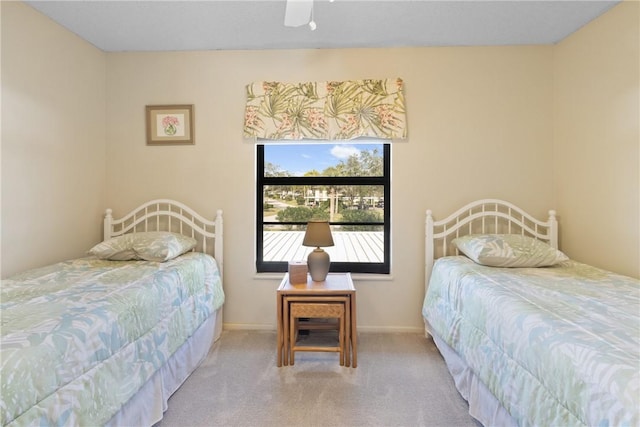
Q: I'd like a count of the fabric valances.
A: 1